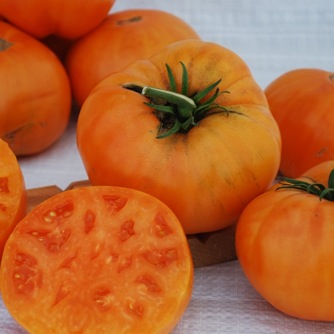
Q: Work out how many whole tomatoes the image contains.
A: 6